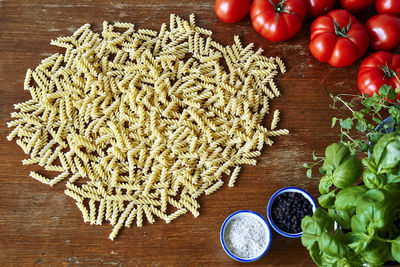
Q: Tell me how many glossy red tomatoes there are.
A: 8